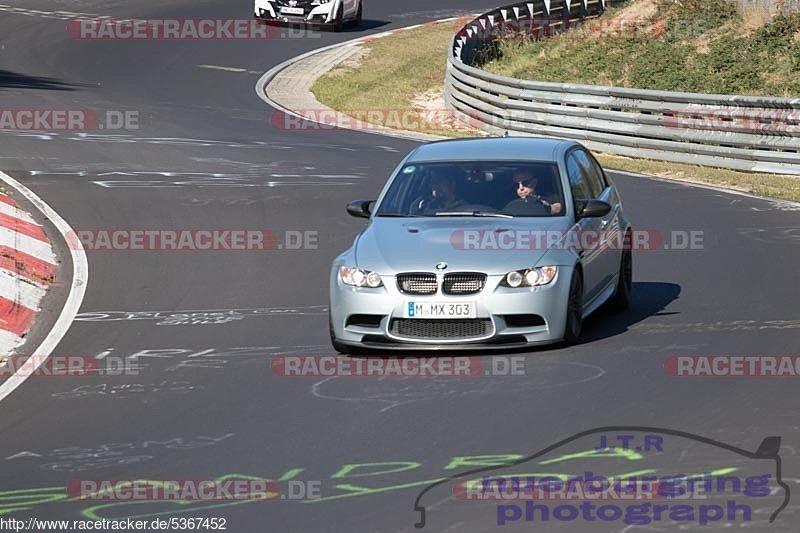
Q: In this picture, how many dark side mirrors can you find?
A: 2